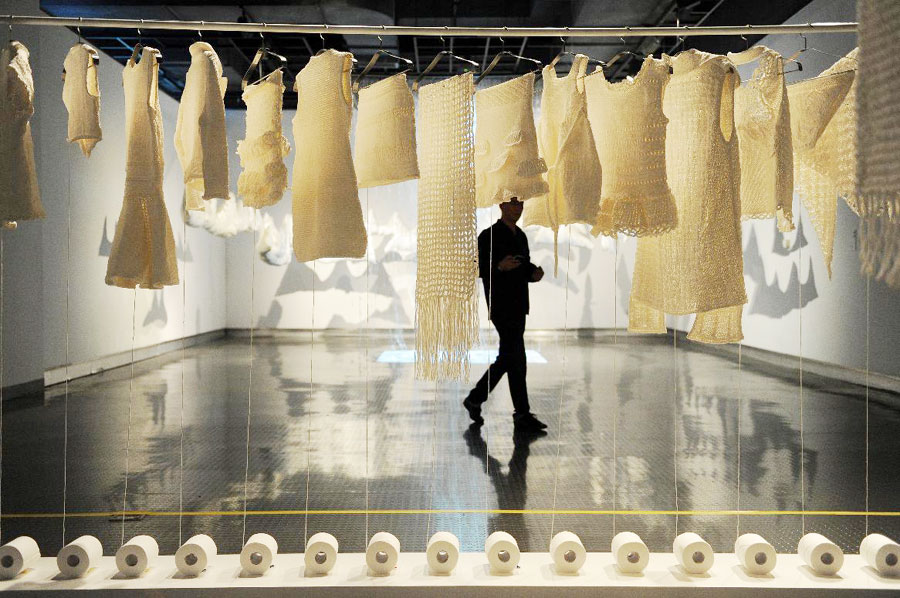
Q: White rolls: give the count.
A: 15